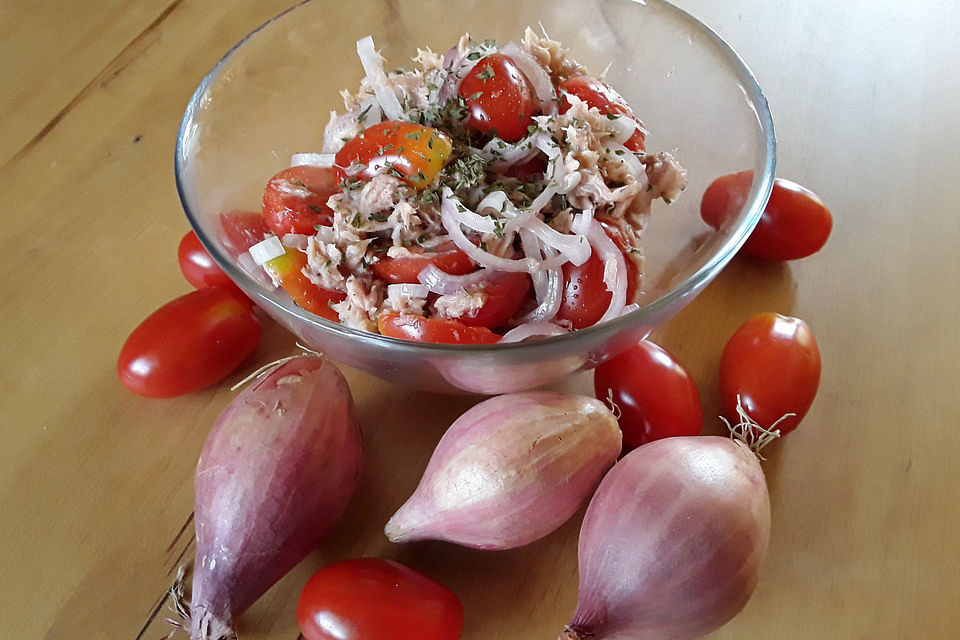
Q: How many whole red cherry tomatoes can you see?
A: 6